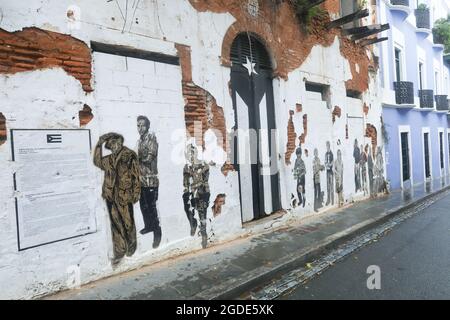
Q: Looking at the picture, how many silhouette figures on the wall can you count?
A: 11